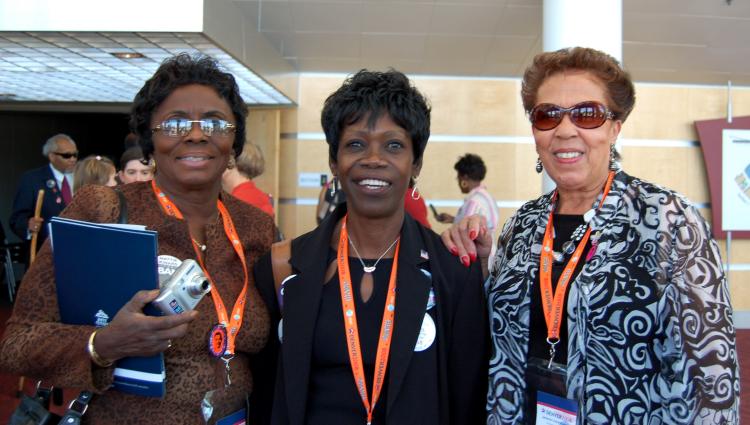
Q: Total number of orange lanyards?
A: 3